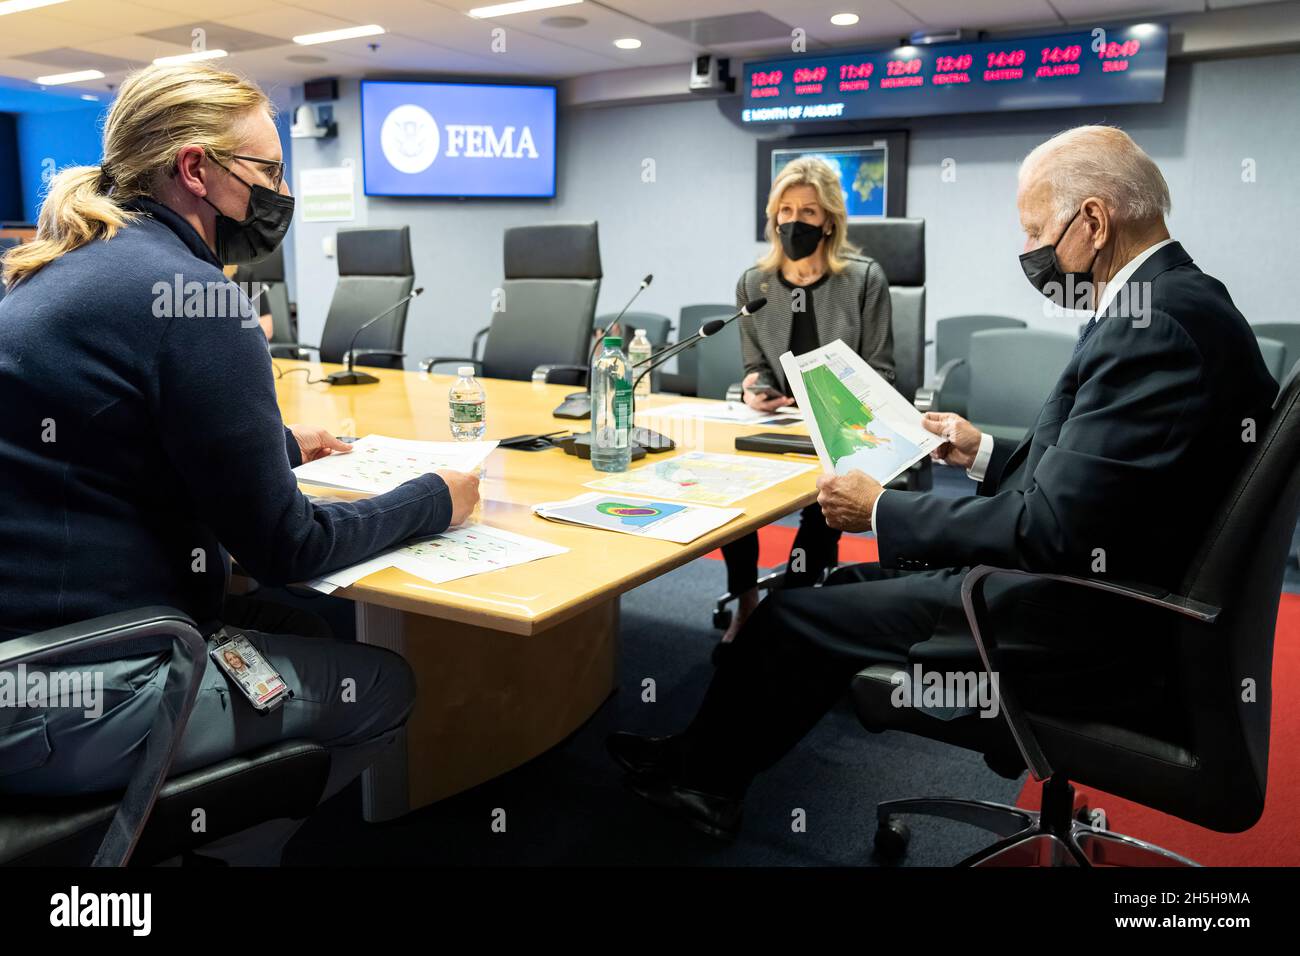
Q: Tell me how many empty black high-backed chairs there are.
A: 2